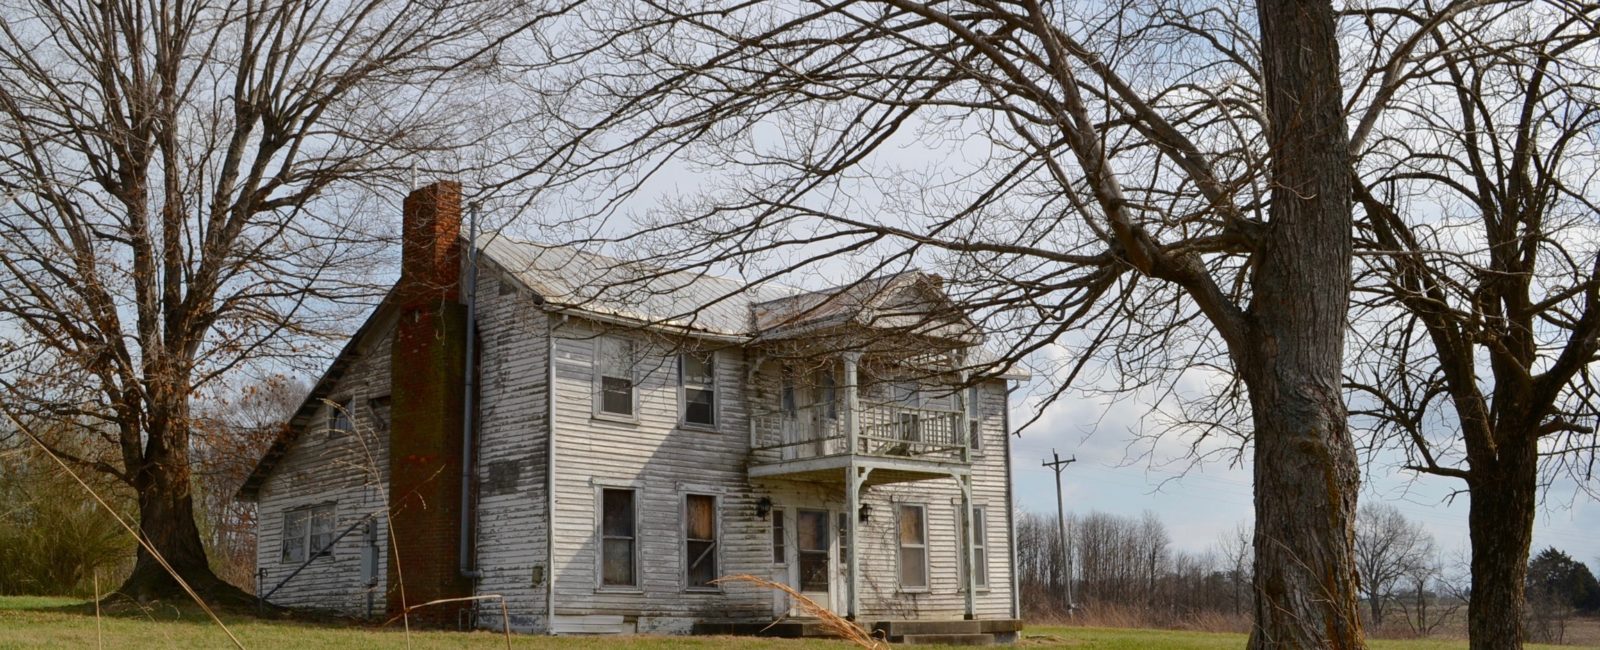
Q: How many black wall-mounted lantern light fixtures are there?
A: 2